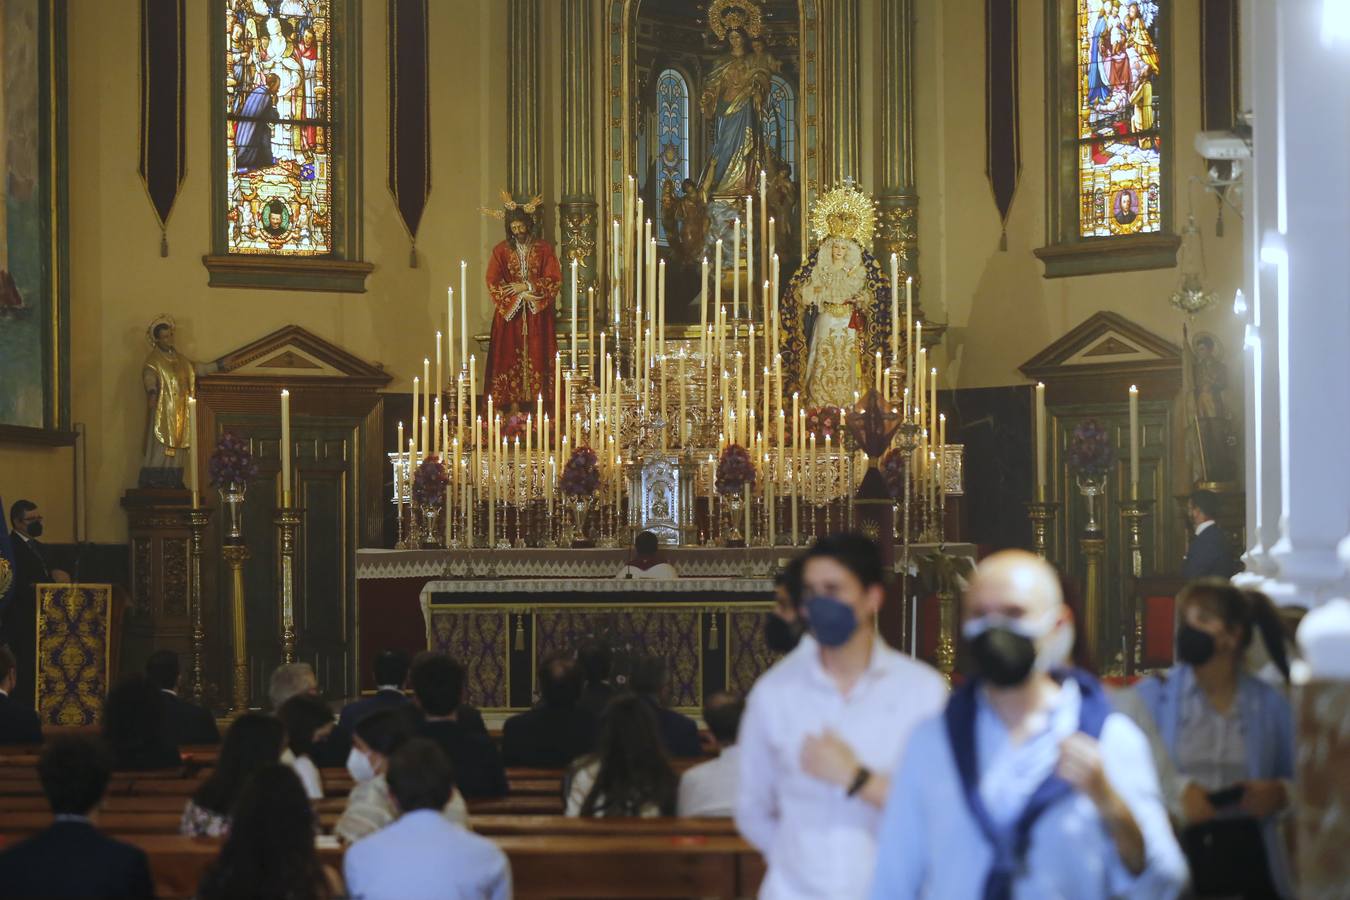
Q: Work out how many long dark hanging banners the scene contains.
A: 4